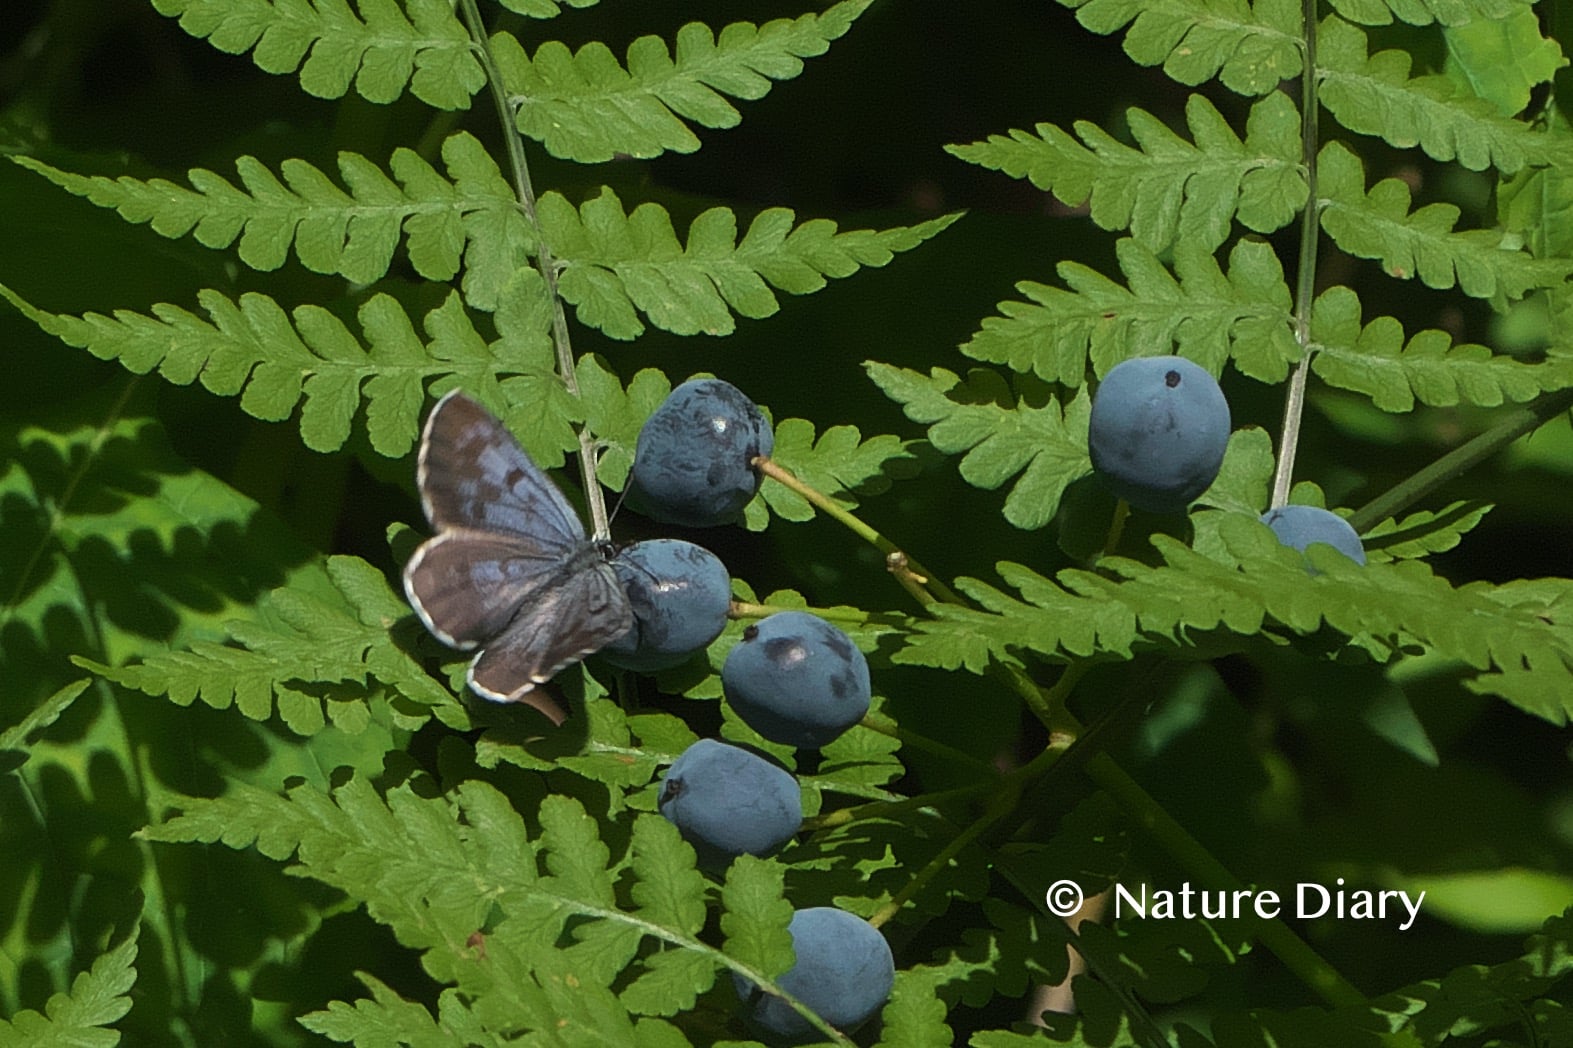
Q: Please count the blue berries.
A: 7